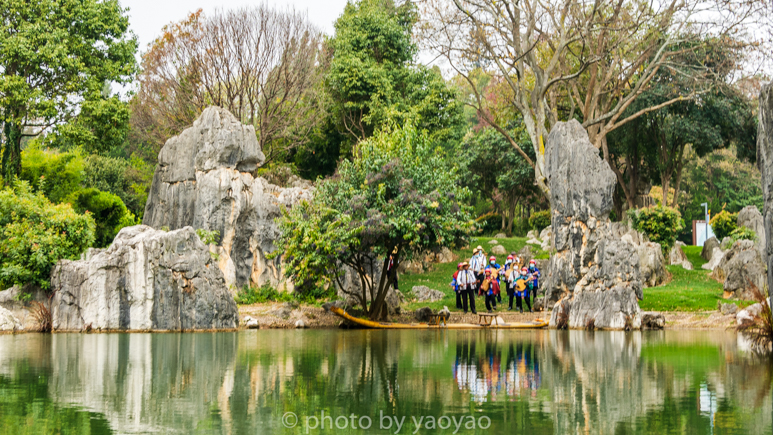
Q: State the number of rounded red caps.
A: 6